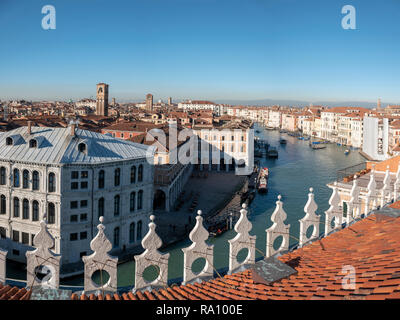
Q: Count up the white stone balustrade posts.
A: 13